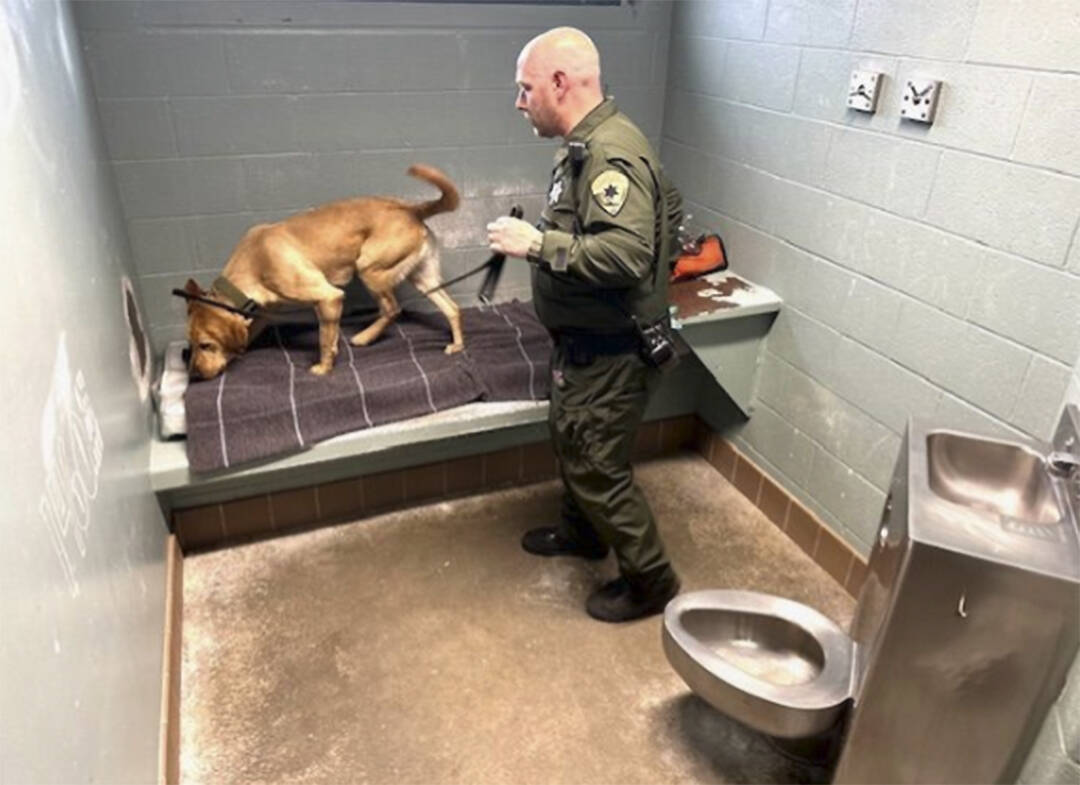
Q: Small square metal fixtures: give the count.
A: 2